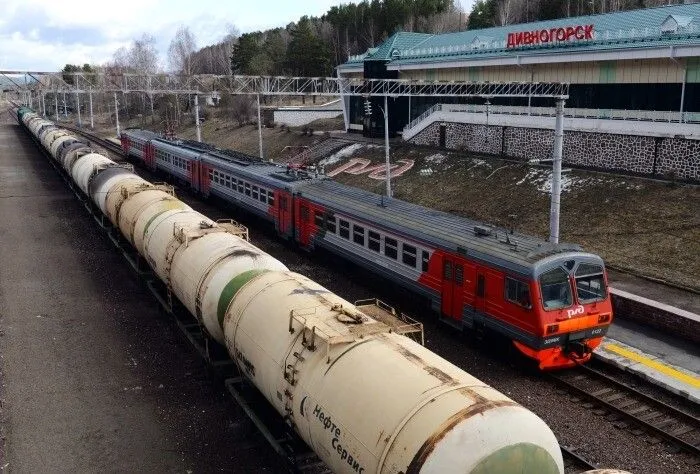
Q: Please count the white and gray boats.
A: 0